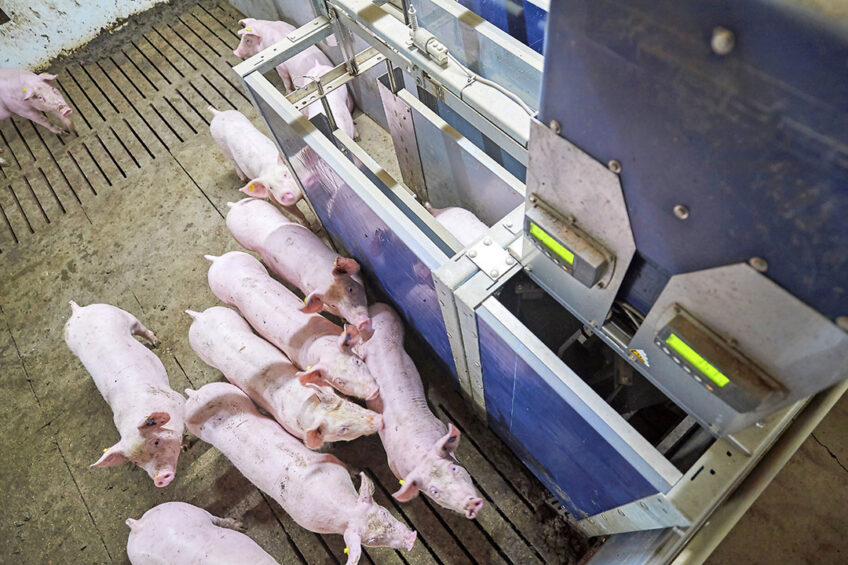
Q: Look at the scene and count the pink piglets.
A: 12